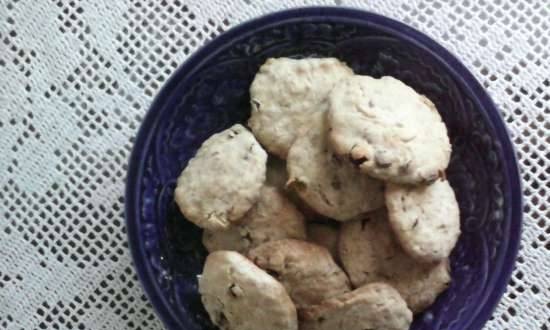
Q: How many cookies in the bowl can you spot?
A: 11